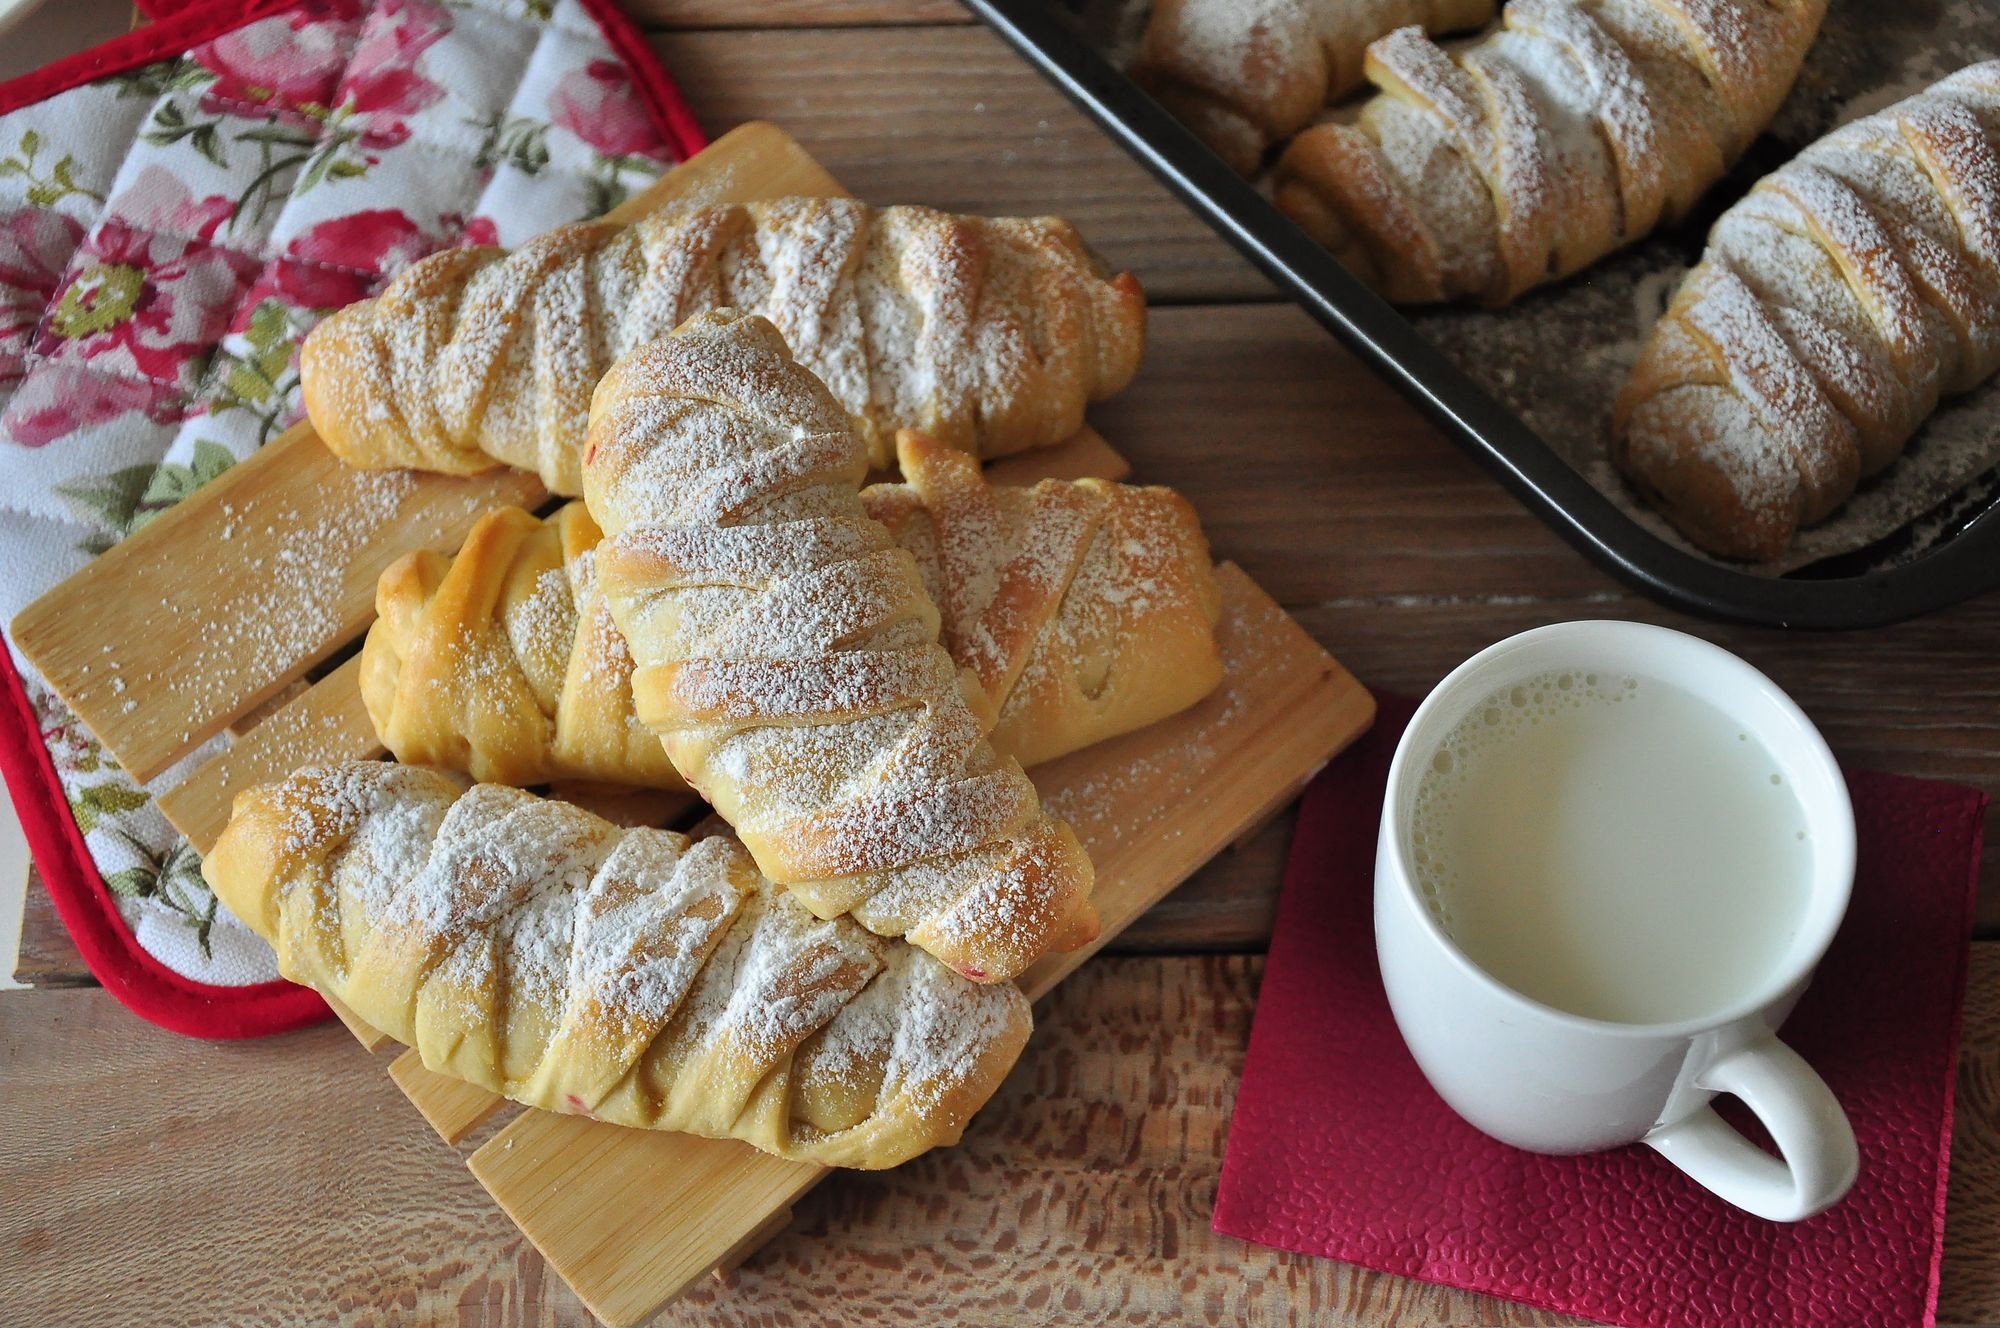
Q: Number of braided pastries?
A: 7